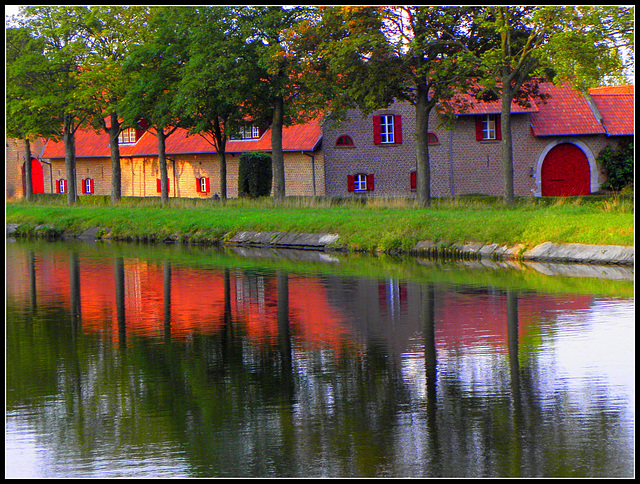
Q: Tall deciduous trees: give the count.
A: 8